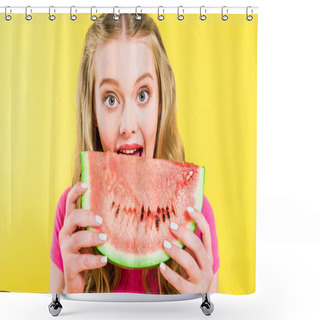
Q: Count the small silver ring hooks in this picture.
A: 12